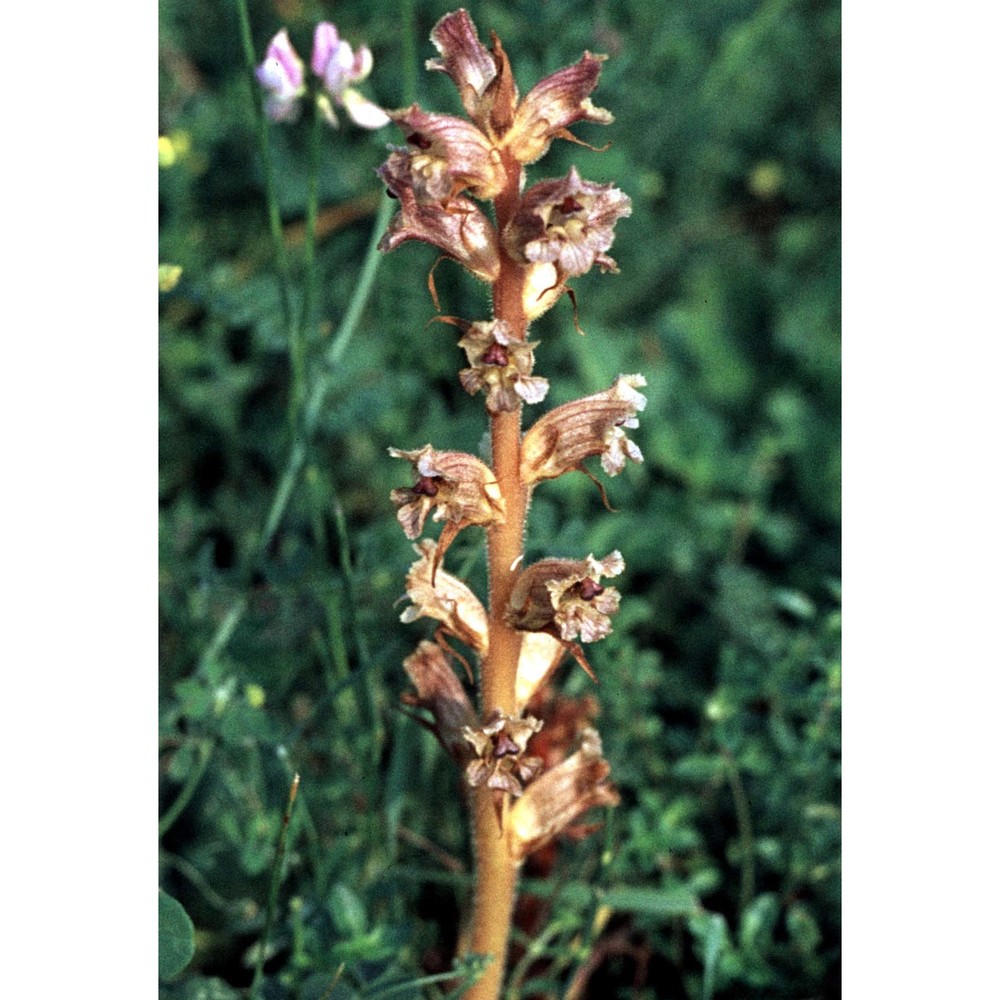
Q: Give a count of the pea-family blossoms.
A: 2